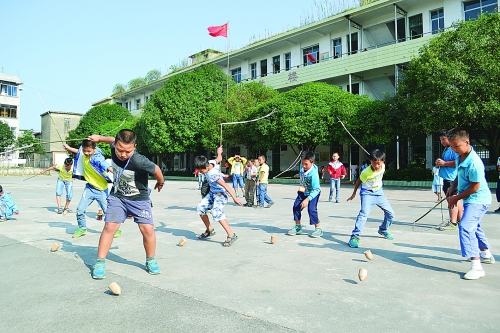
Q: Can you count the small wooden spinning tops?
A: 6